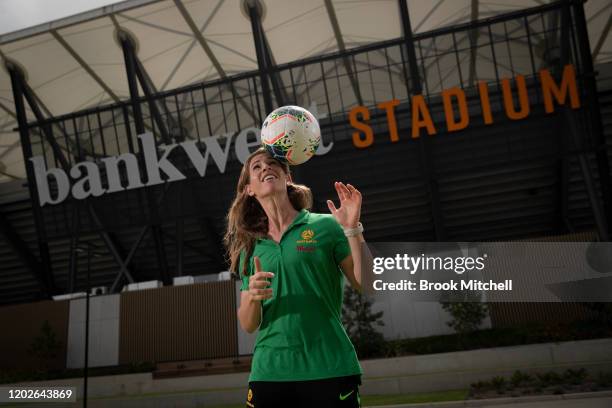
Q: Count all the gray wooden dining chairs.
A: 0